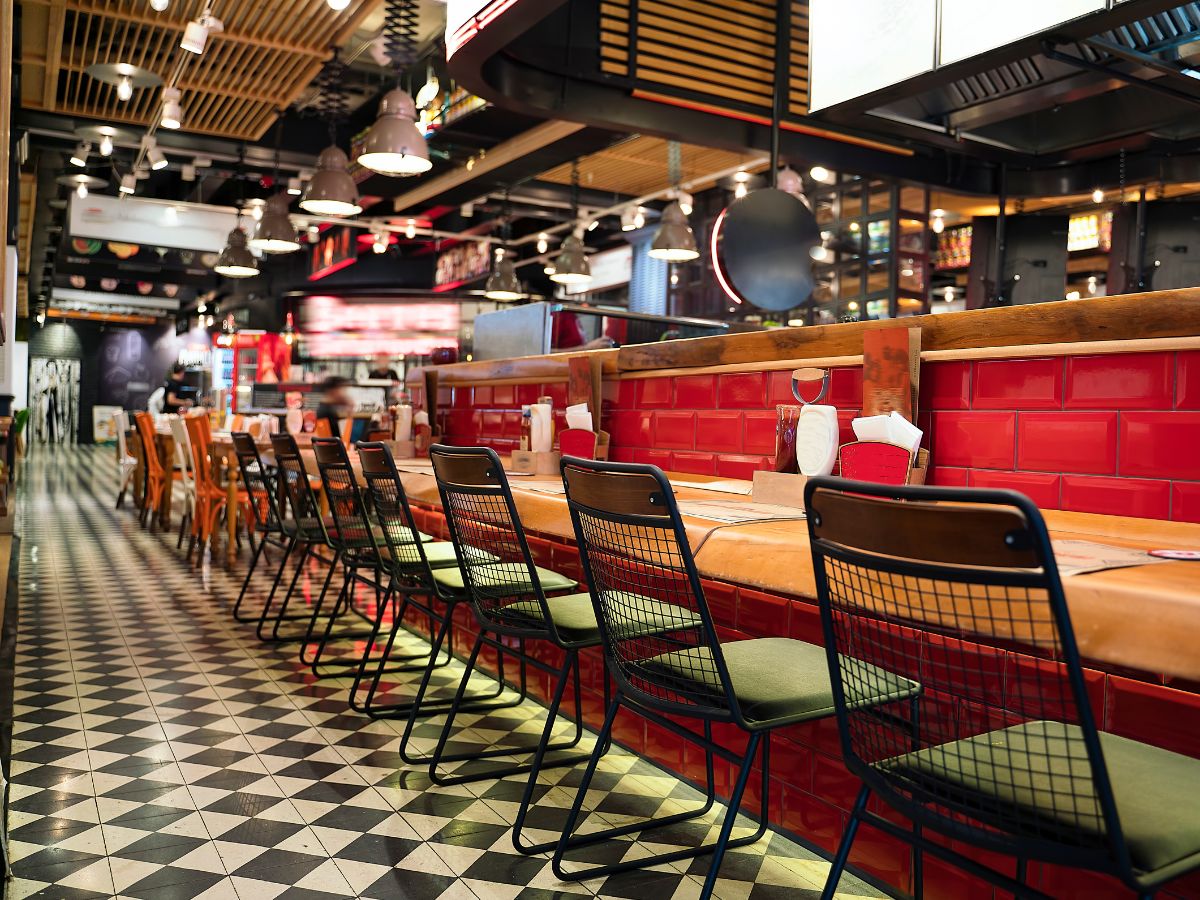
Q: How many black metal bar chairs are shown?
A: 7